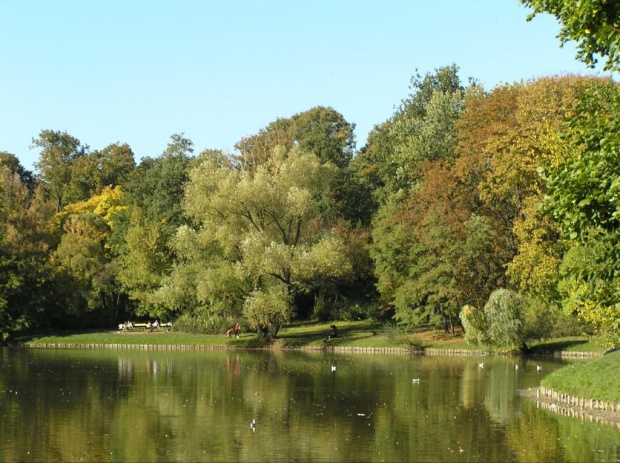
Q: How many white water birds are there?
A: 6